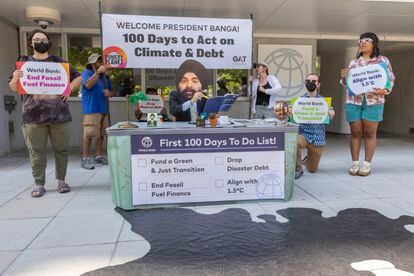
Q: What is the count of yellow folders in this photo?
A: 0